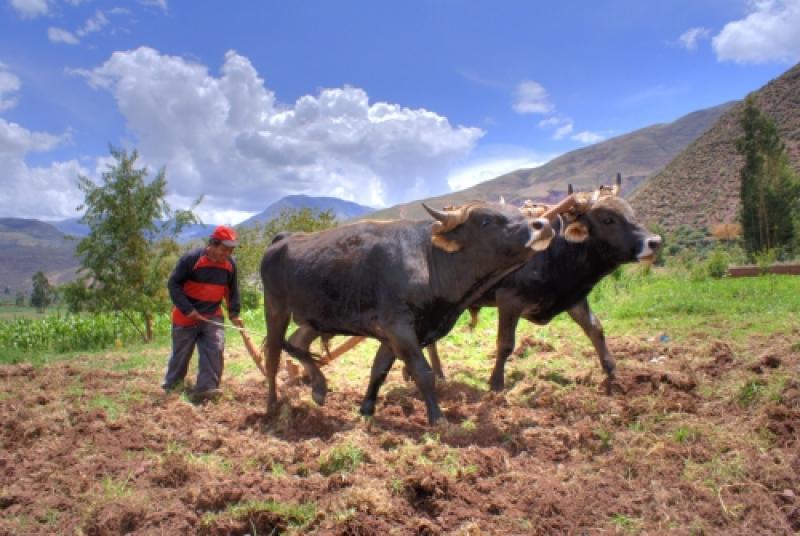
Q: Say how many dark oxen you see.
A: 2